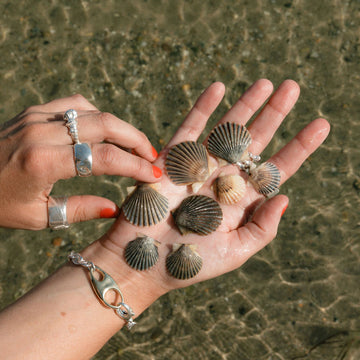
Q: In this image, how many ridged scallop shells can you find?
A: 8